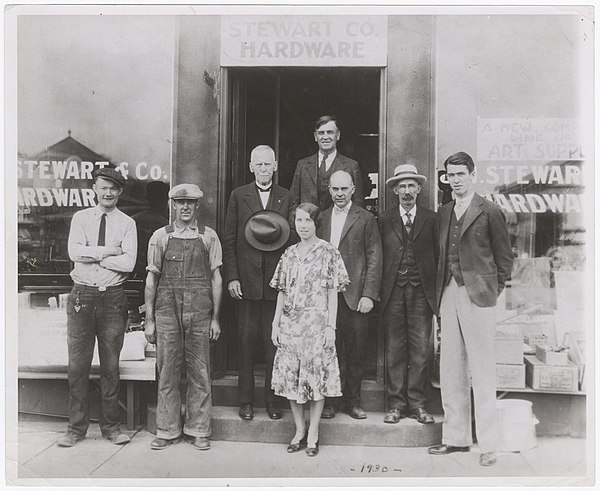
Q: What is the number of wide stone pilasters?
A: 2